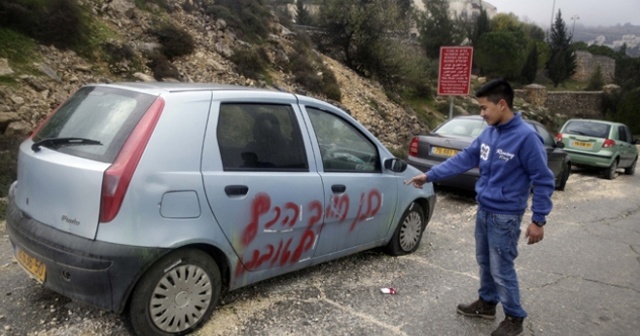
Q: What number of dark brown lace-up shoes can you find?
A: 2